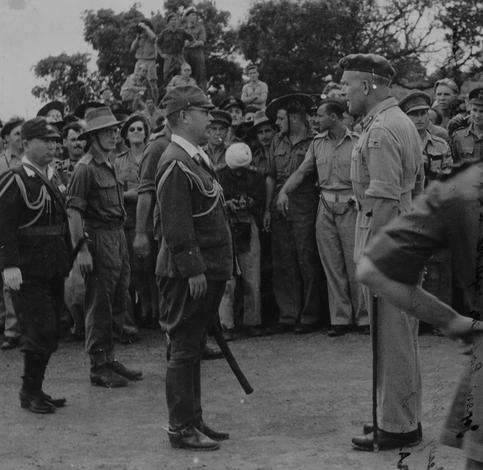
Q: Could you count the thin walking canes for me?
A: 1